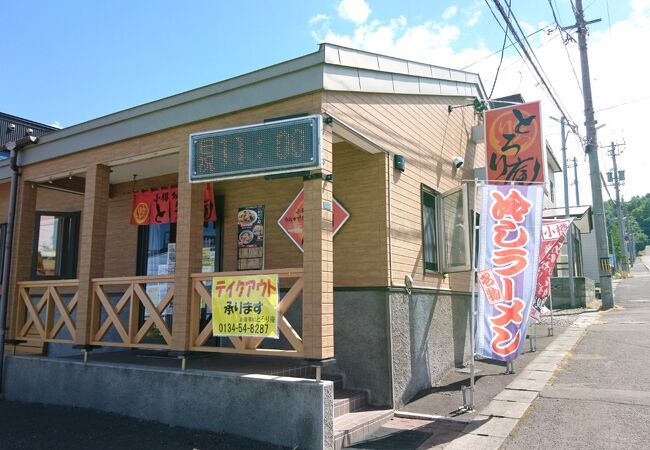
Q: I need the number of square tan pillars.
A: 4